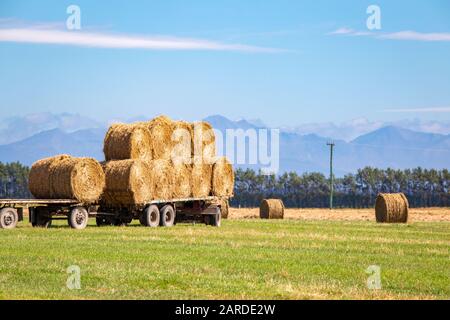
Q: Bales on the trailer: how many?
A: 11